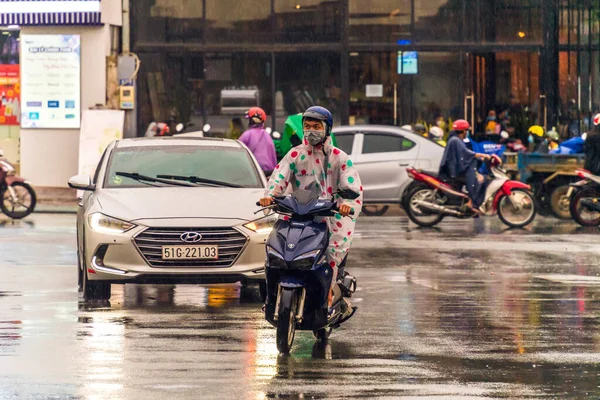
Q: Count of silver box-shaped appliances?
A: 1